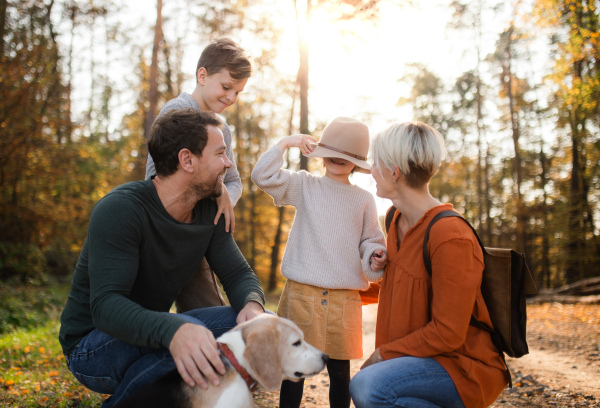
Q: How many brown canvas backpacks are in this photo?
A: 1